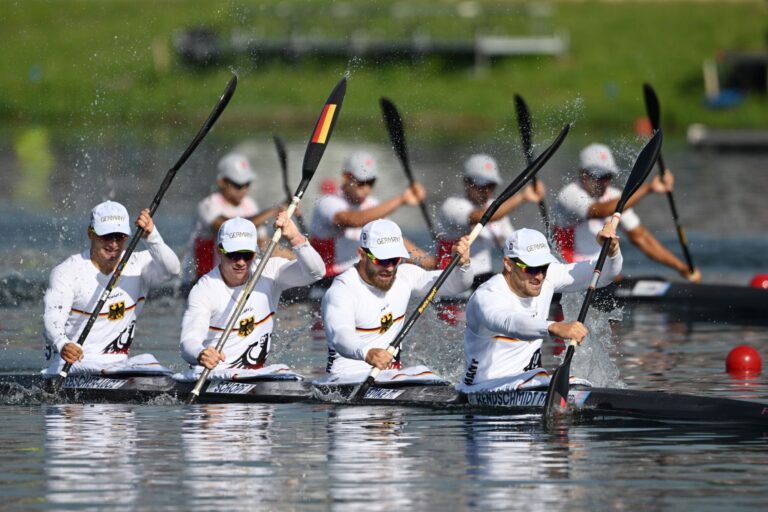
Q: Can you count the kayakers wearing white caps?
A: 8